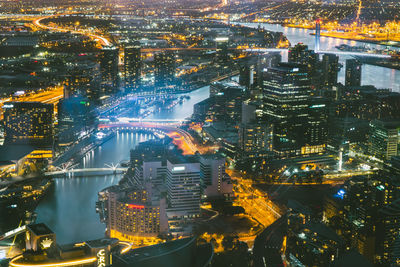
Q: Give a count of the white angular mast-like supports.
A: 2